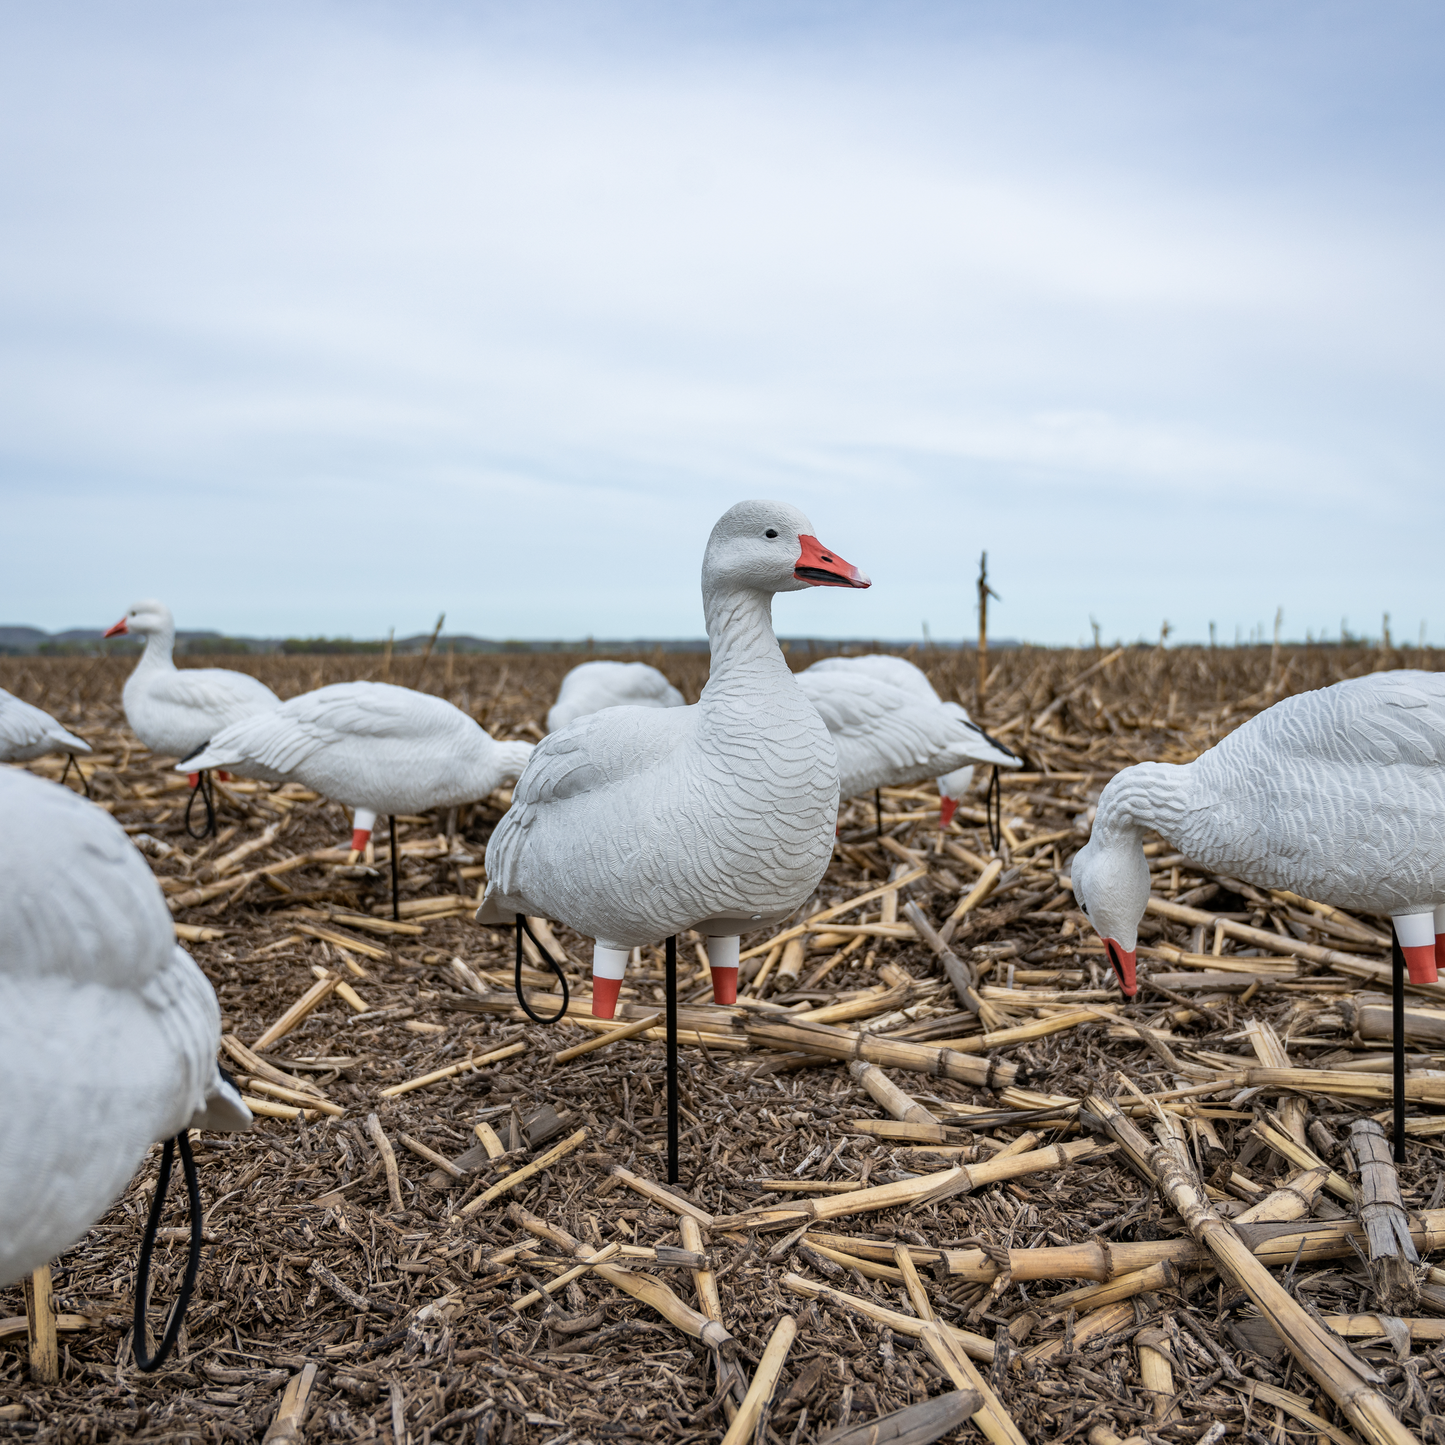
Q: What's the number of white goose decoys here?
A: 9